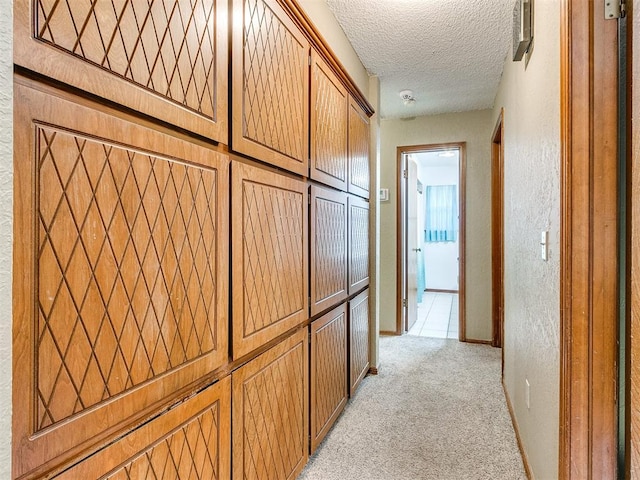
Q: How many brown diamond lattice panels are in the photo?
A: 12